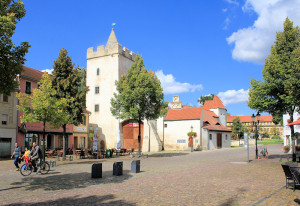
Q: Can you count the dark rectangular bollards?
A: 3